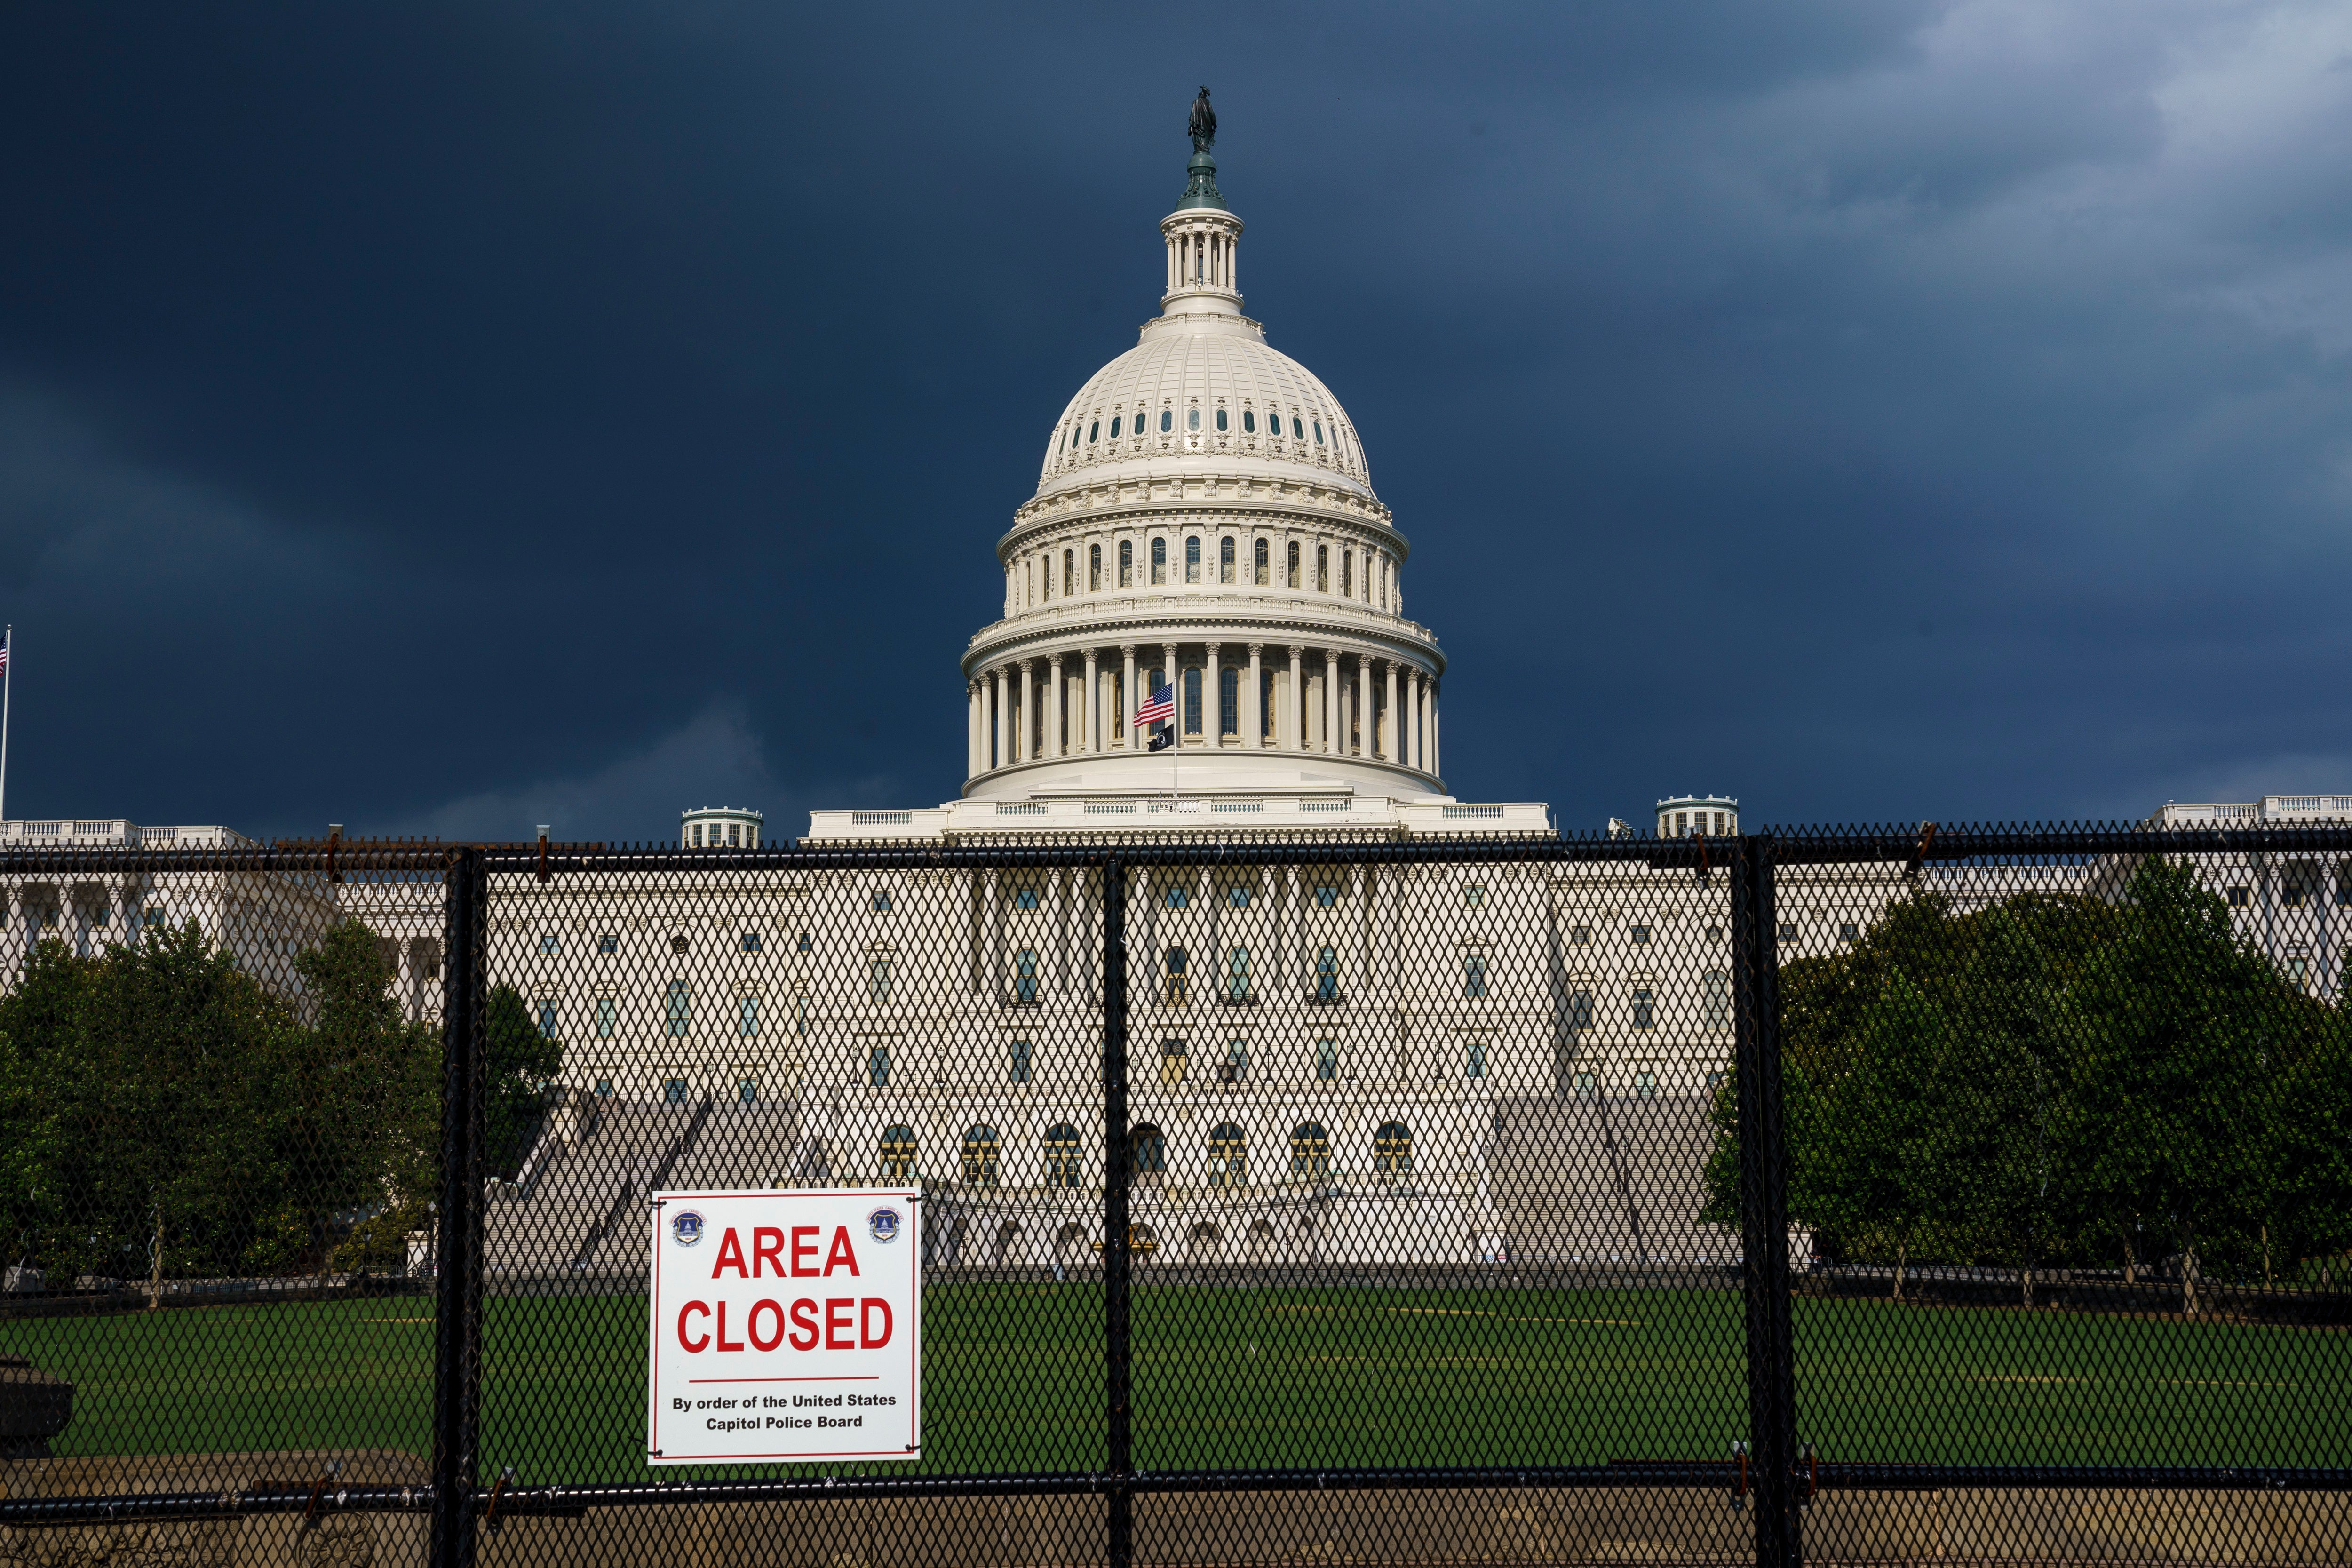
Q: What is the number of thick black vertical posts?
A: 3